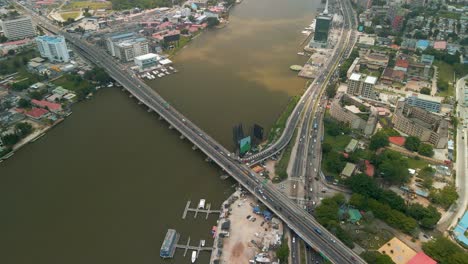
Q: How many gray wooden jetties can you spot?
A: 2